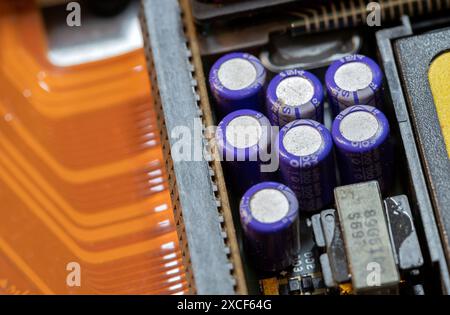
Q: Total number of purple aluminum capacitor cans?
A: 7